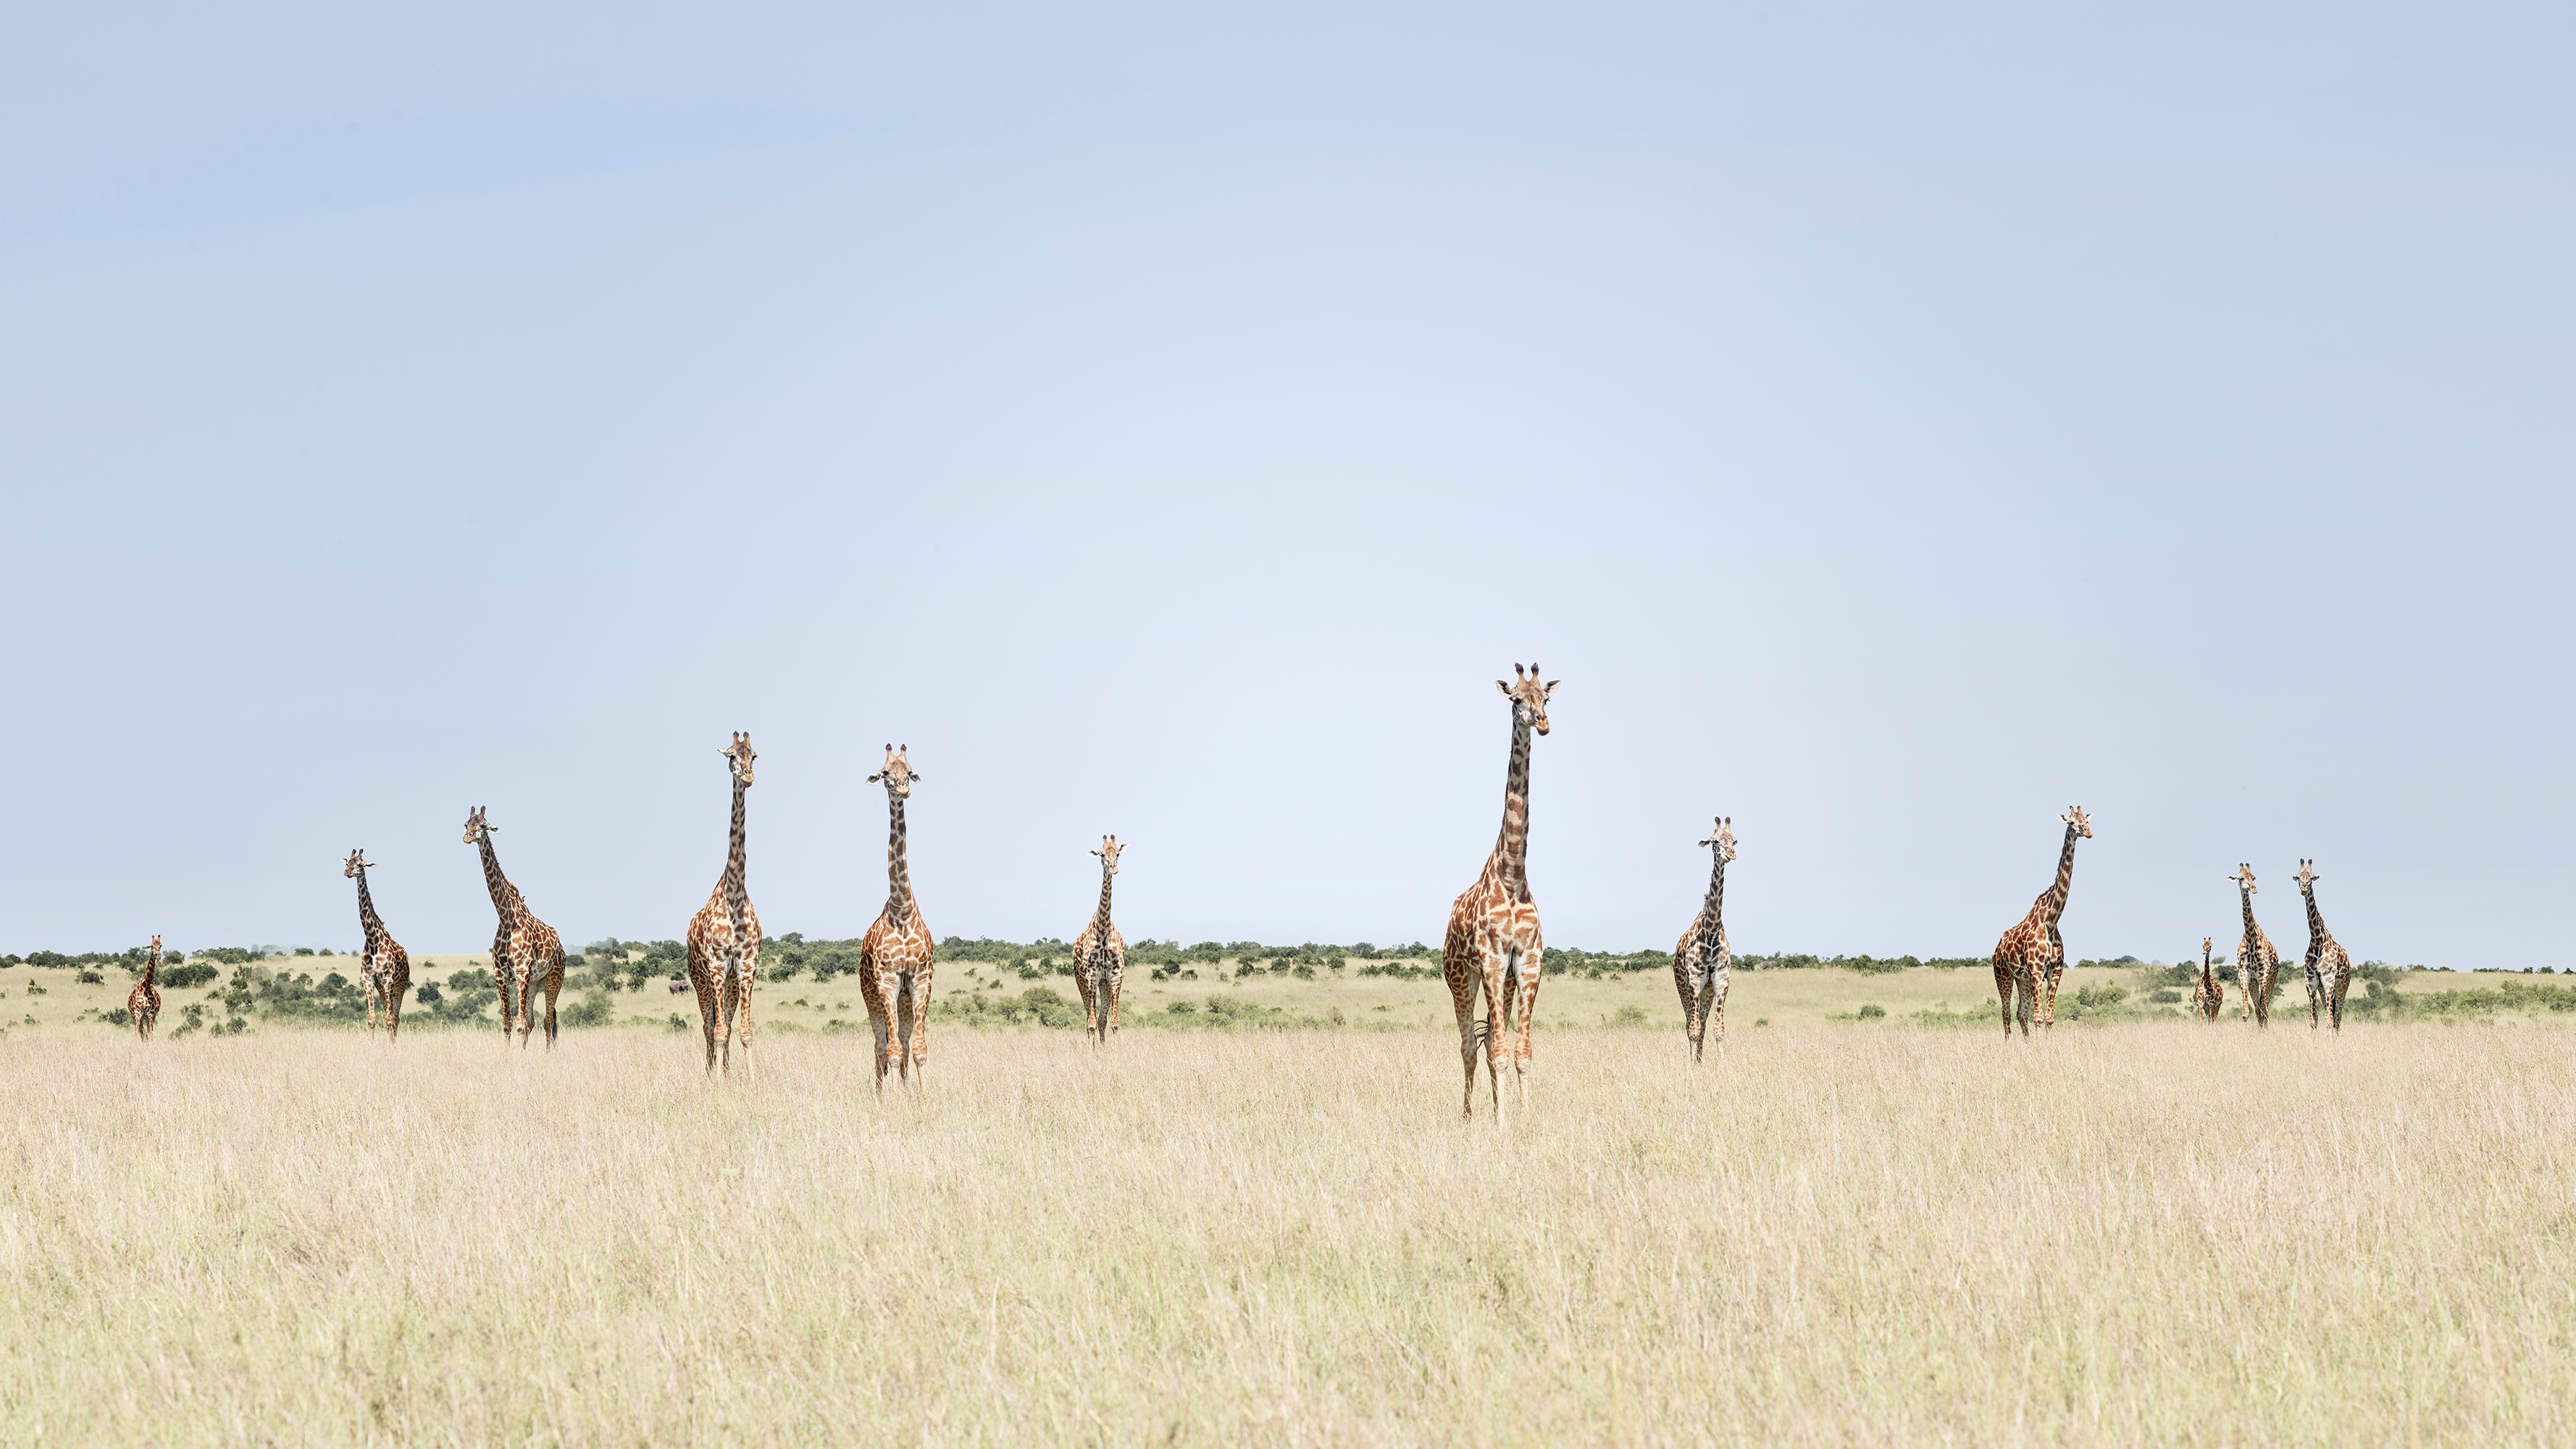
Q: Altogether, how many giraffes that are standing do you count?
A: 12